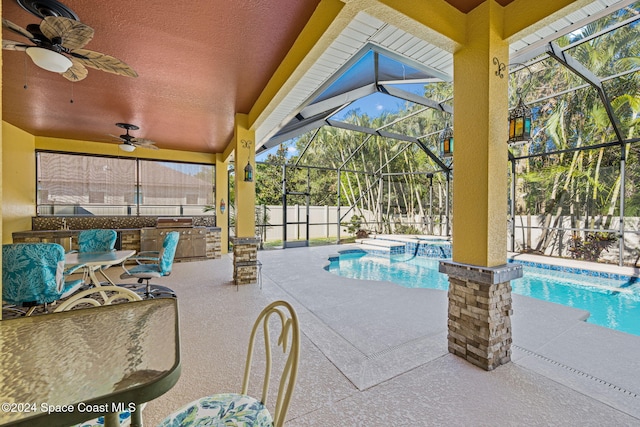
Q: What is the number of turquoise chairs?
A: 3